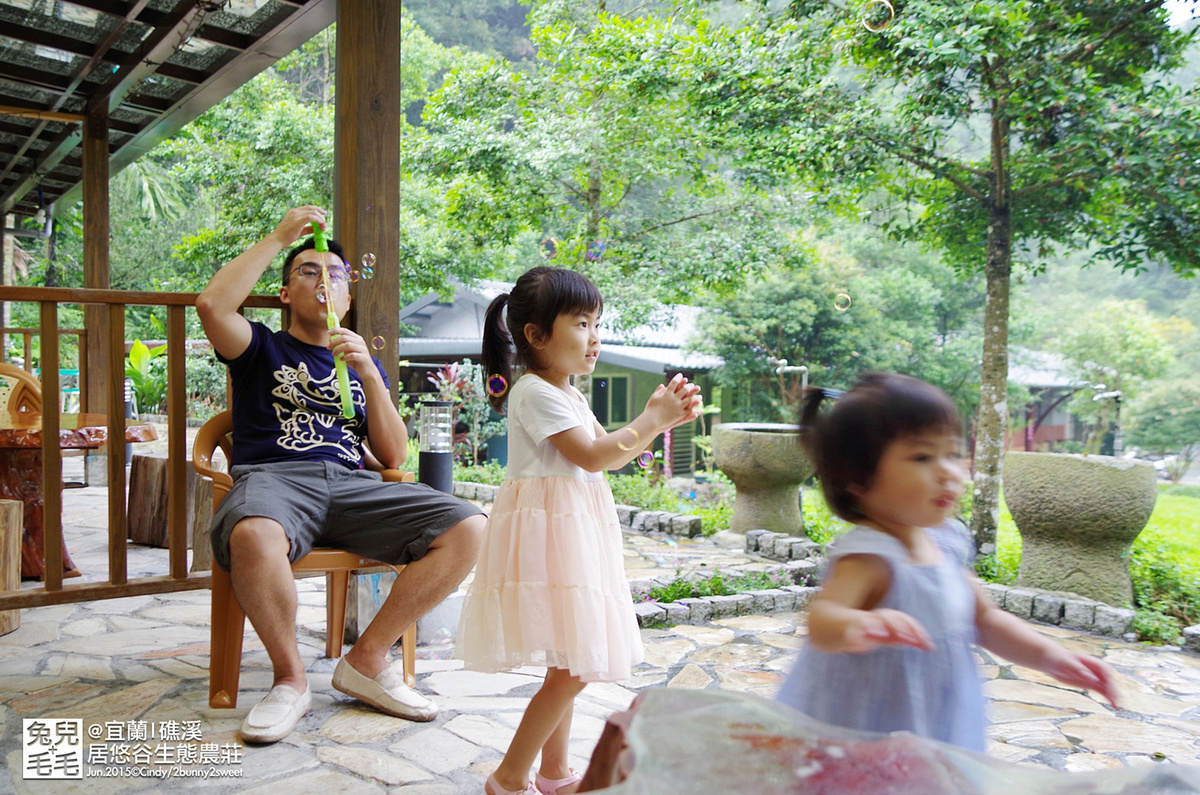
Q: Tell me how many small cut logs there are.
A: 3